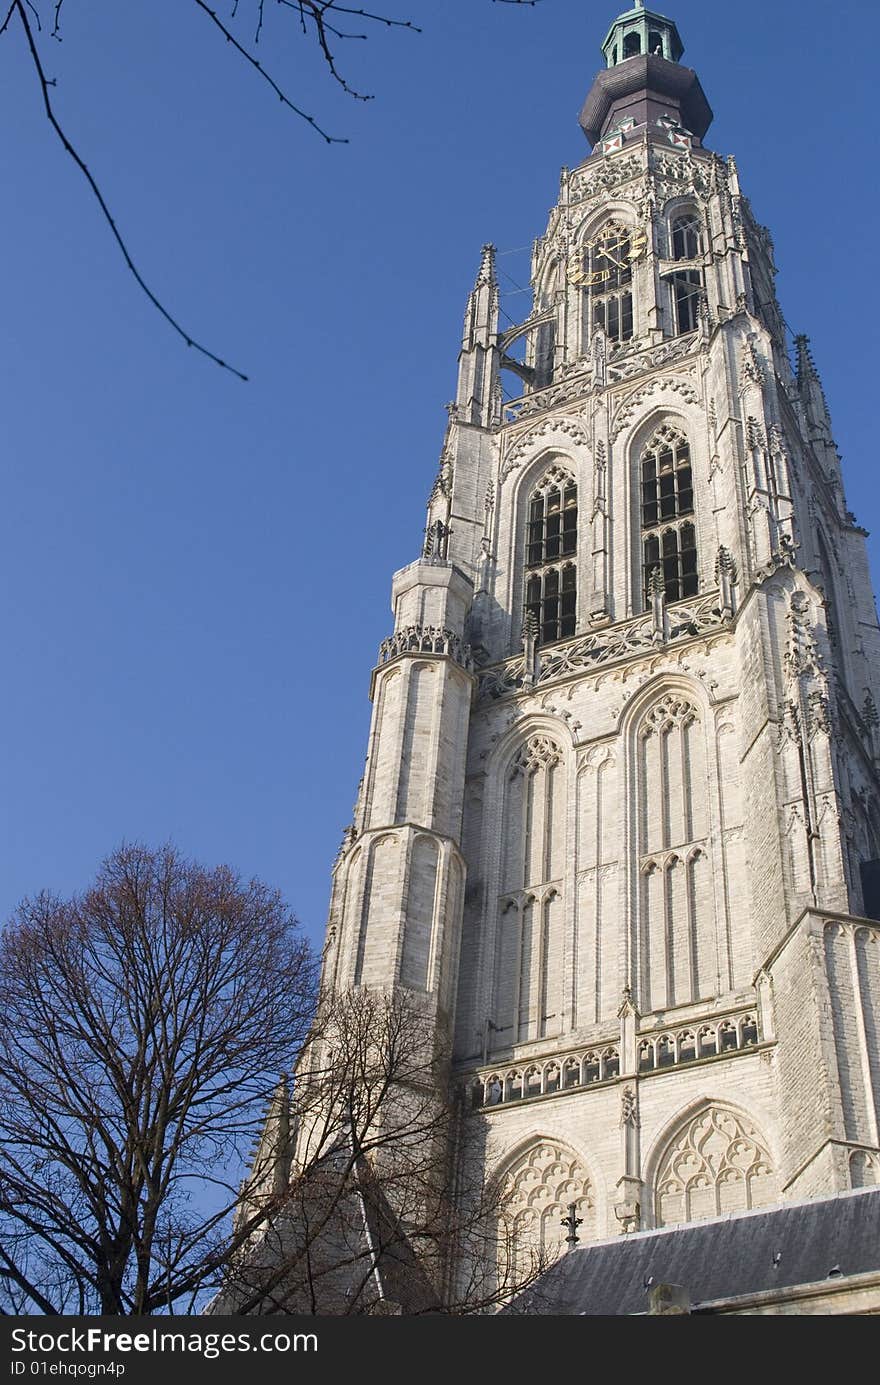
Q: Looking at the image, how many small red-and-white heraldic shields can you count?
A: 4